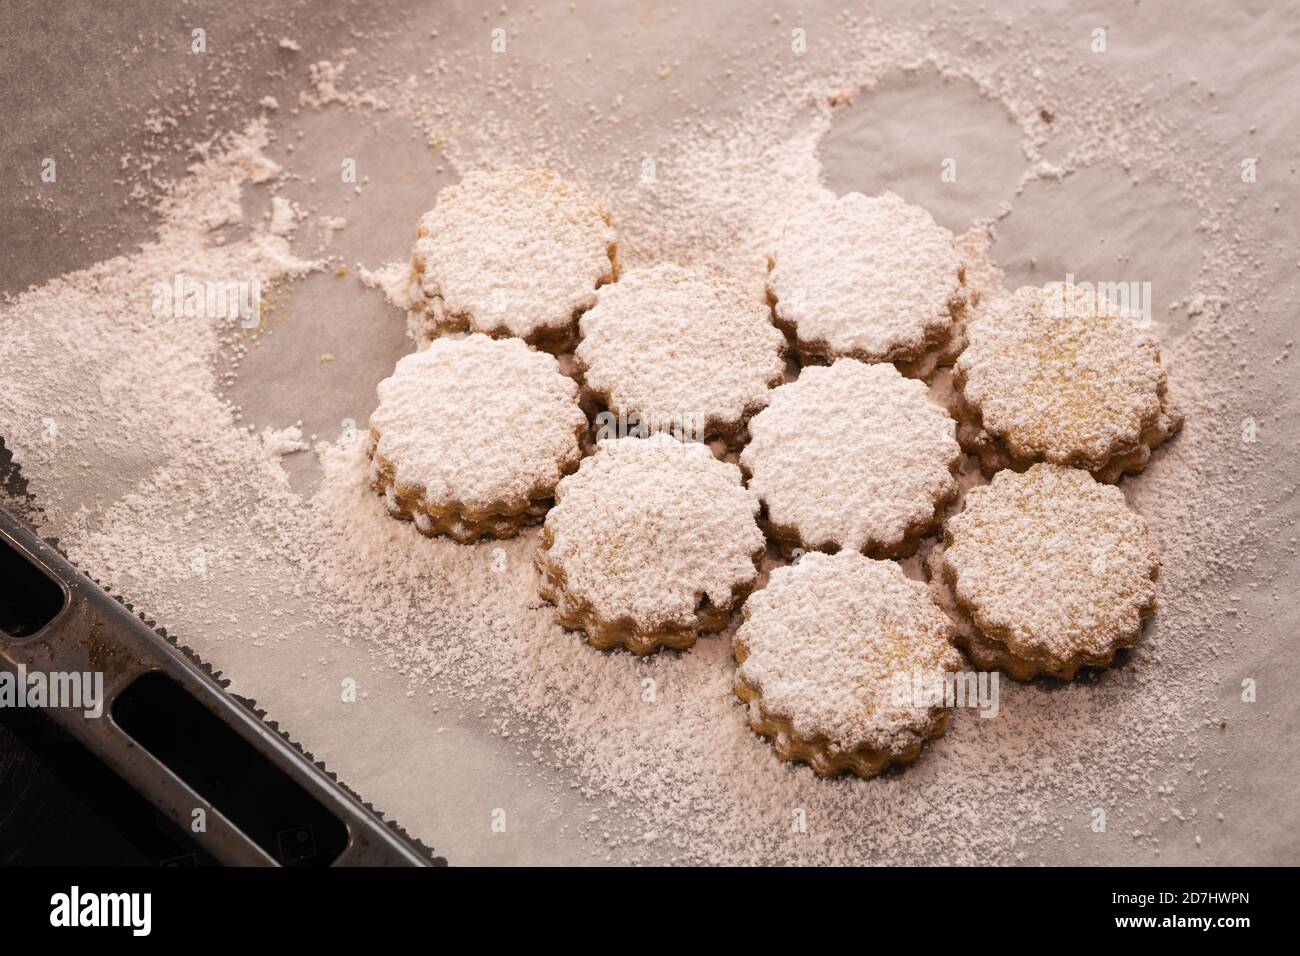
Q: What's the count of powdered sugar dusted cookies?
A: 9